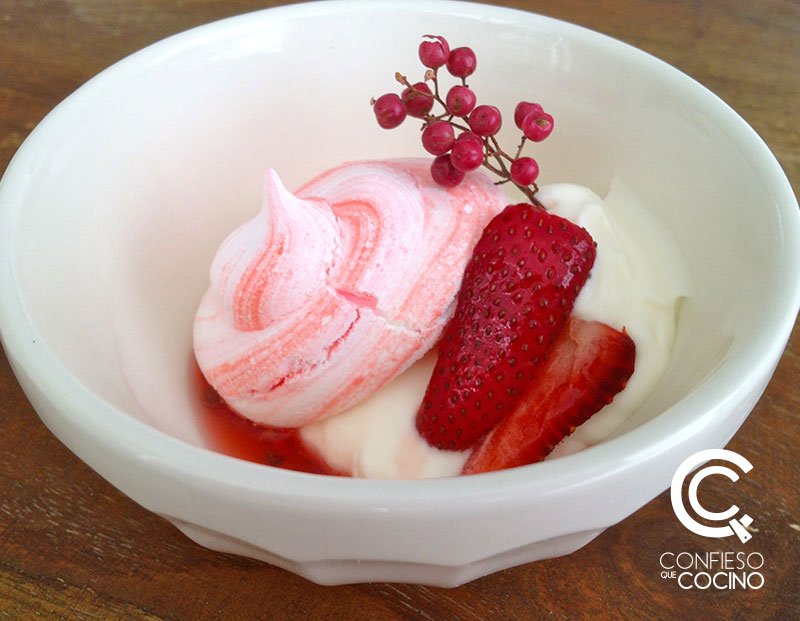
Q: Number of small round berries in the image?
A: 13